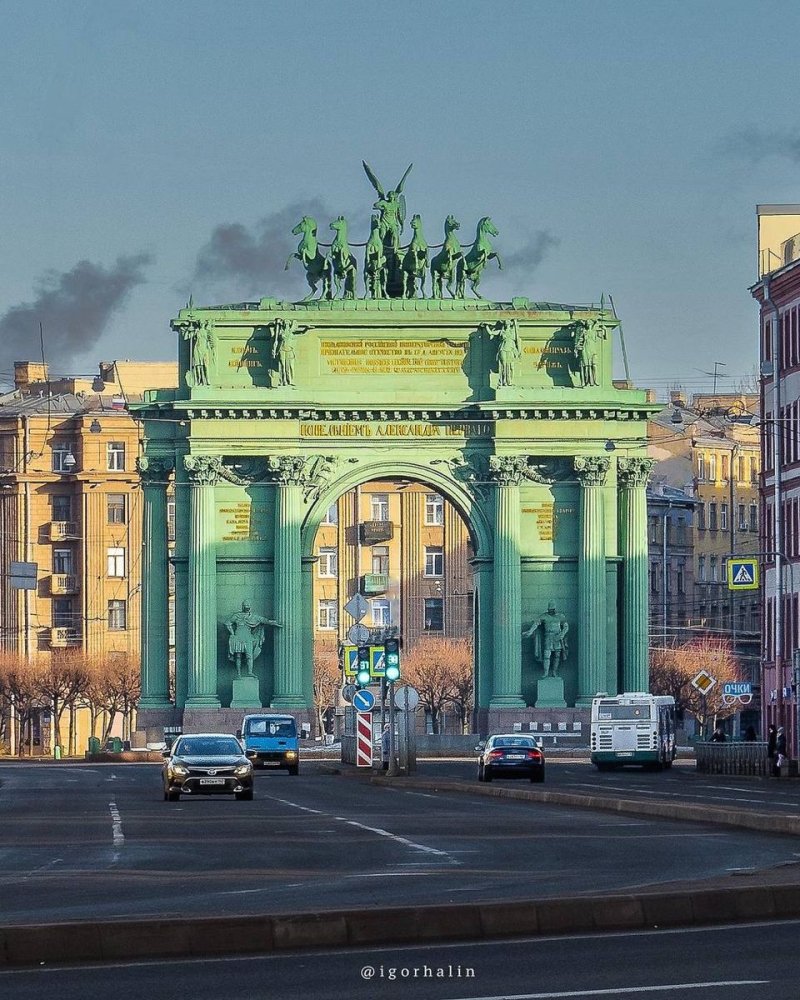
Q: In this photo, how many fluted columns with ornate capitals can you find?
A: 6